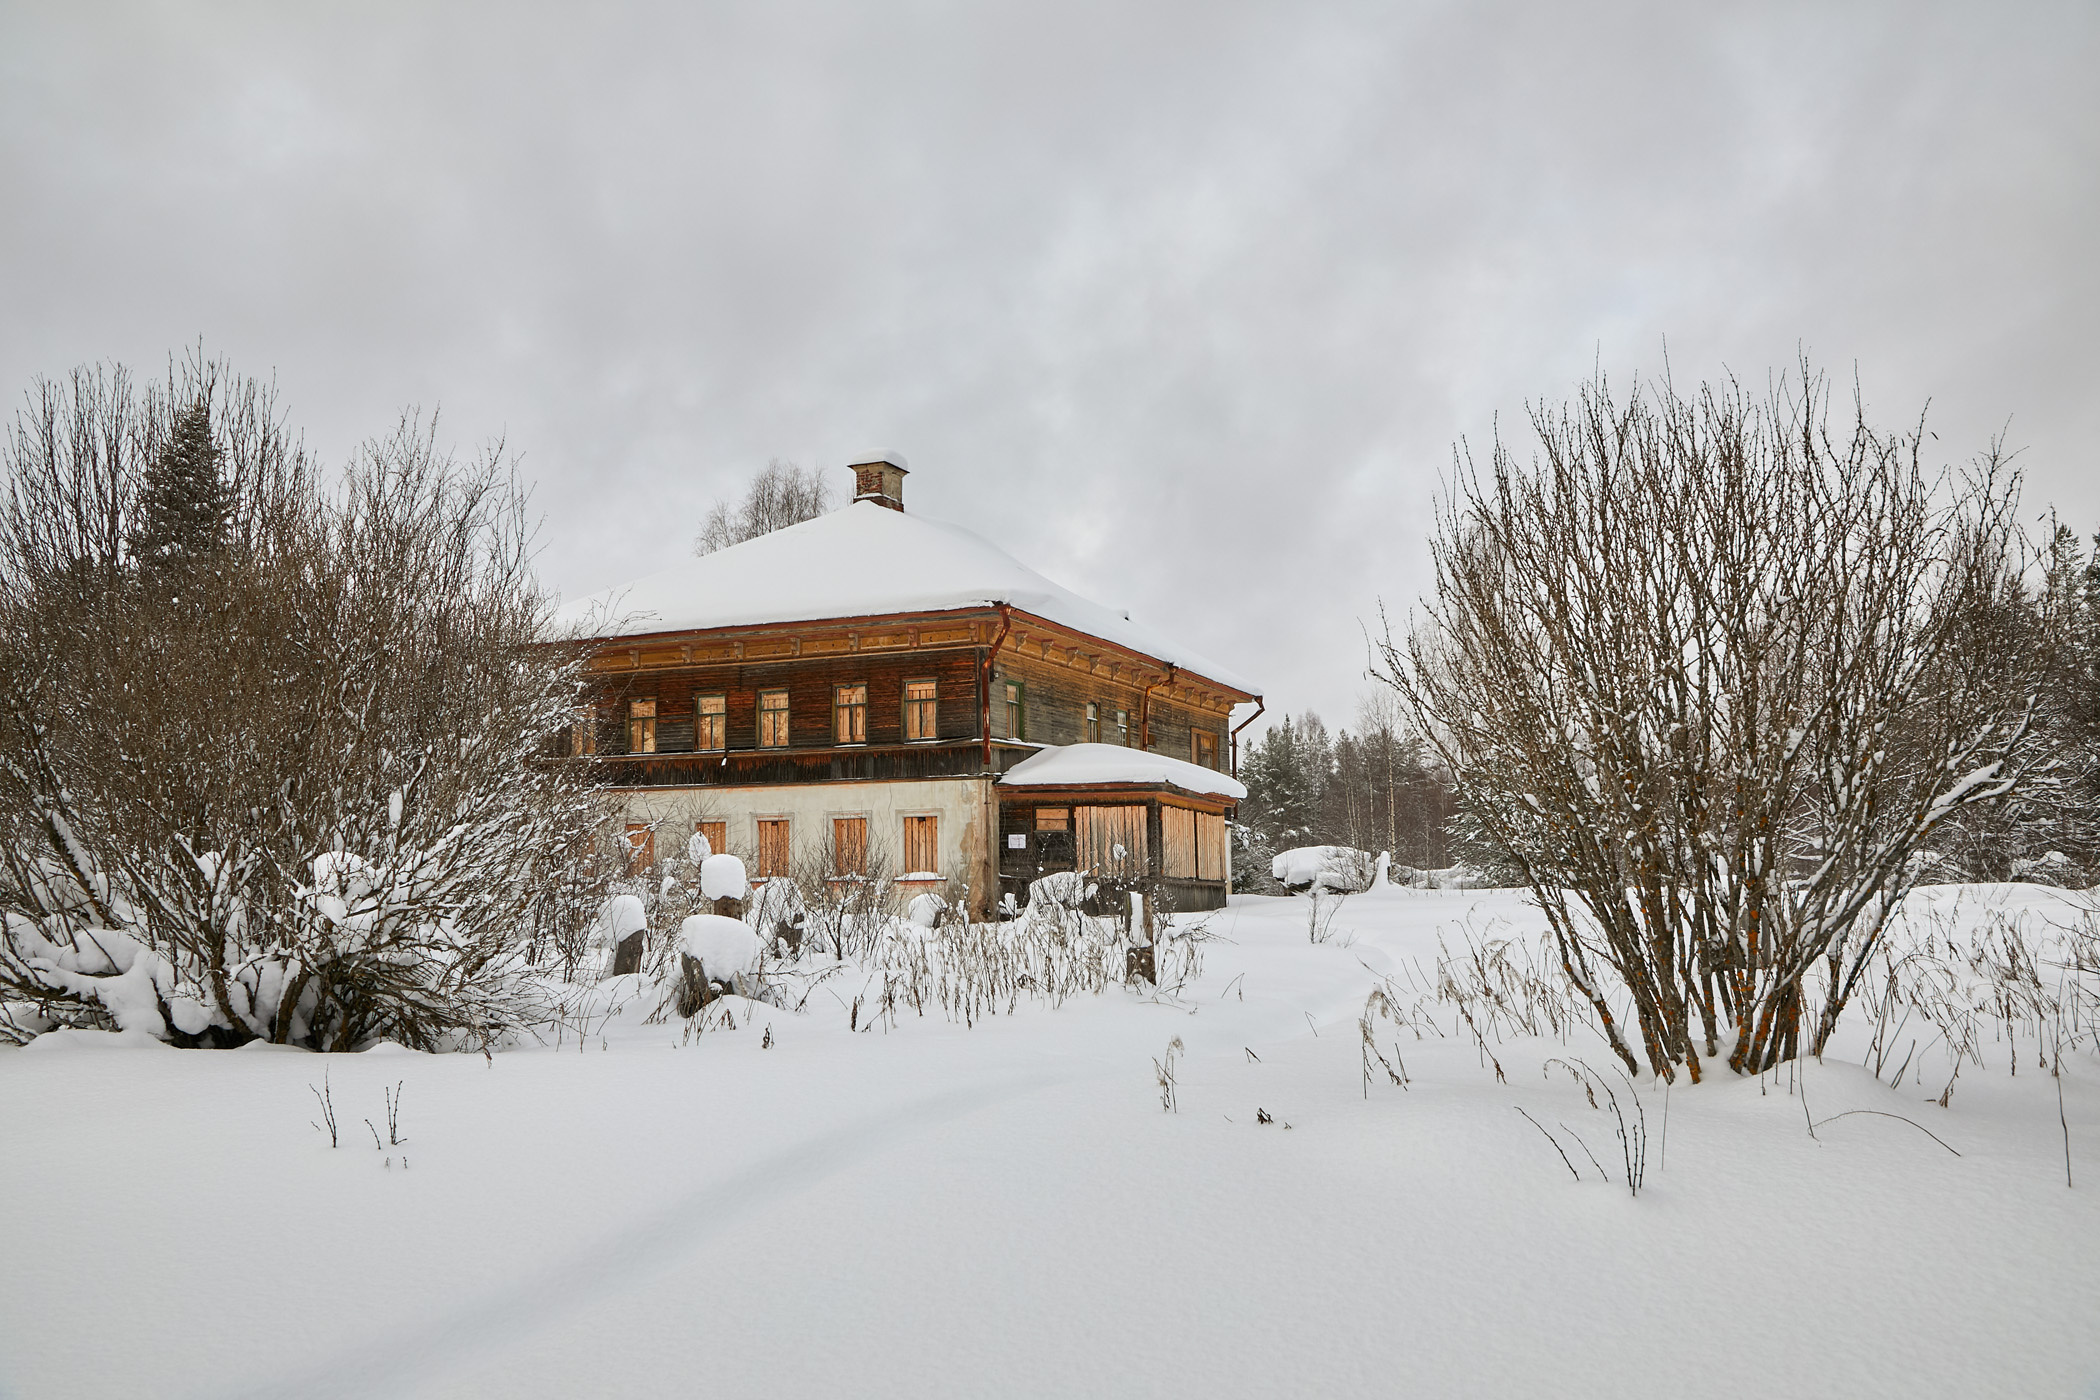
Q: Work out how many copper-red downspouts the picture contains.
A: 3